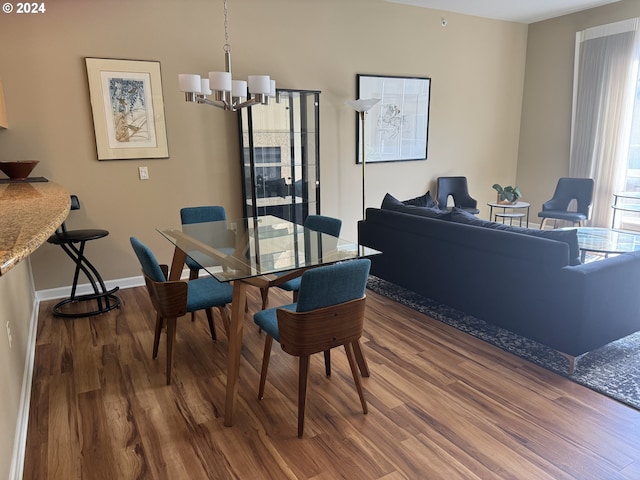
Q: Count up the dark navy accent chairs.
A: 2